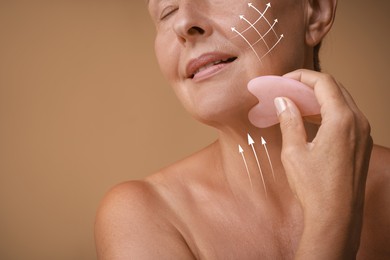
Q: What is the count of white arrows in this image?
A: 9